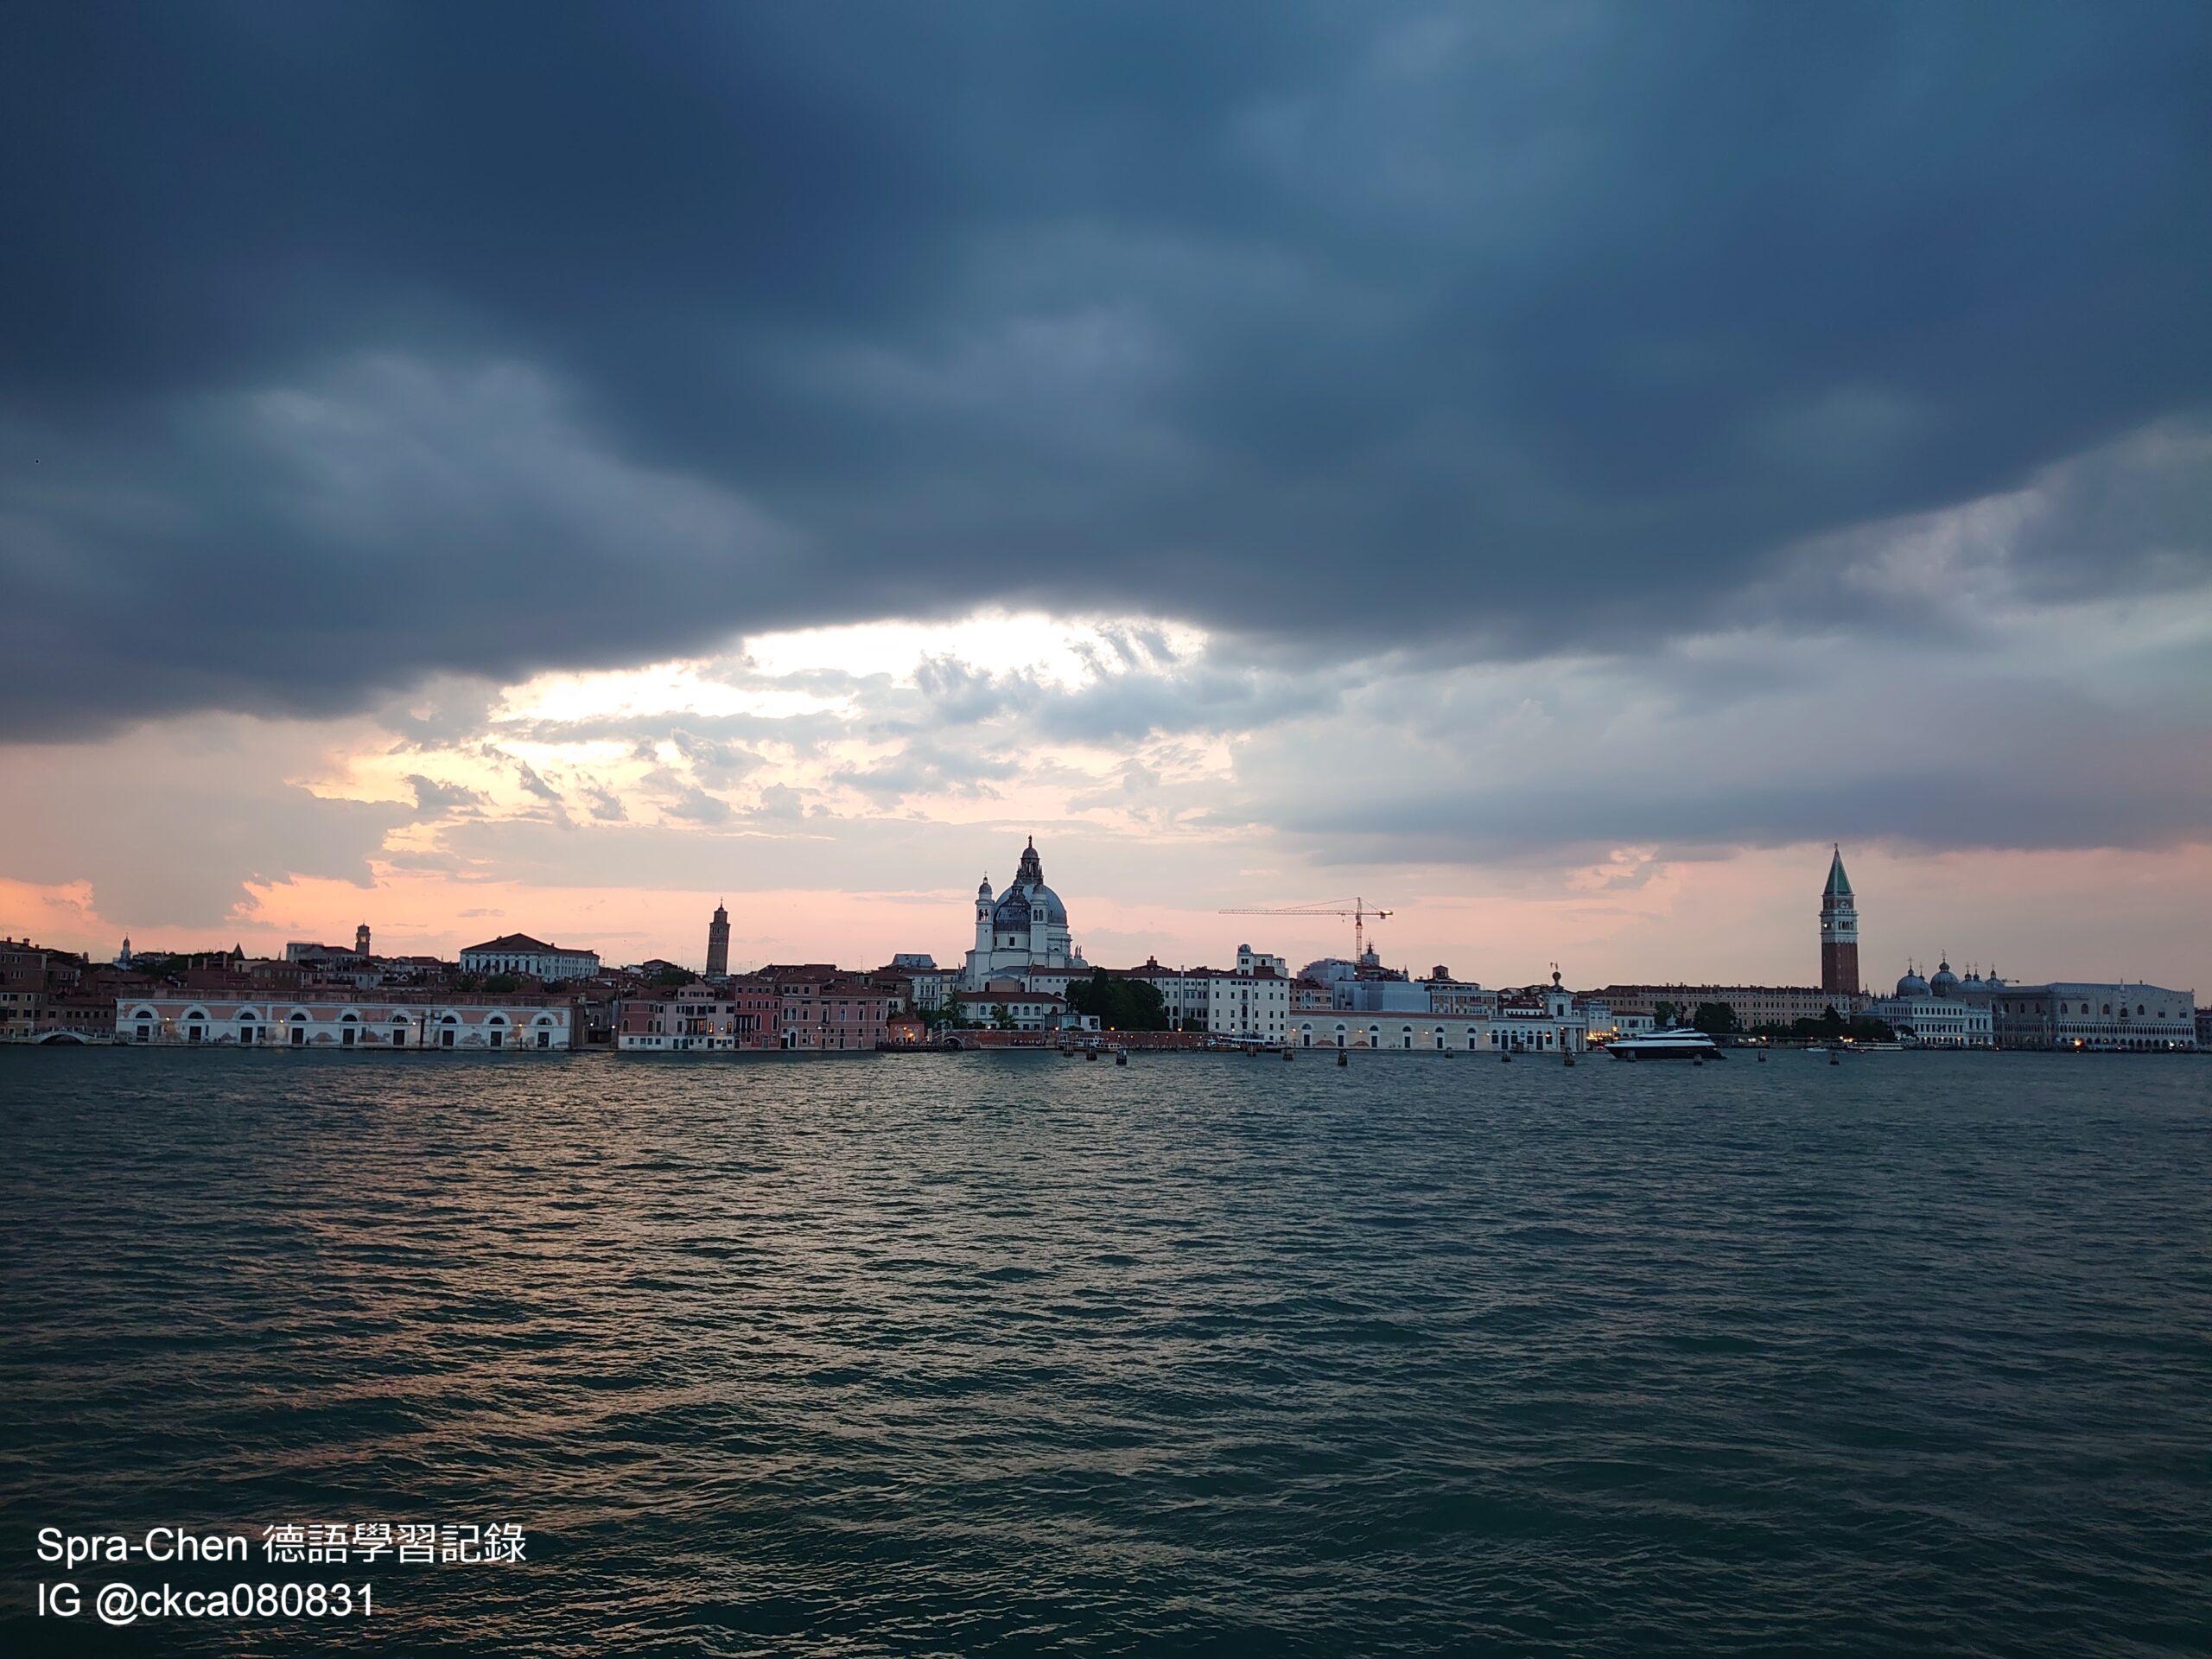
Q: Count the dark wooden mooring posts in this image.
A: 13